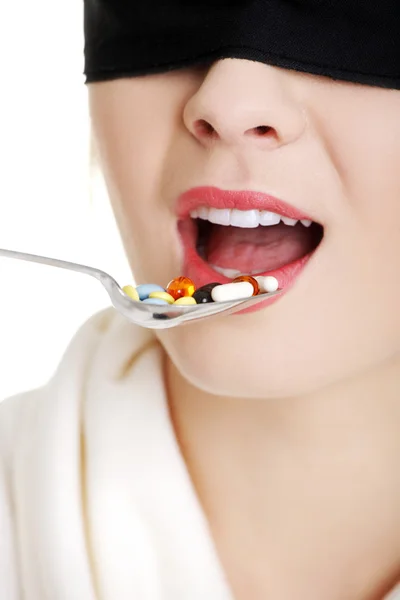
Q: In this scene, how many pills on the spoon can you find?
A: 10